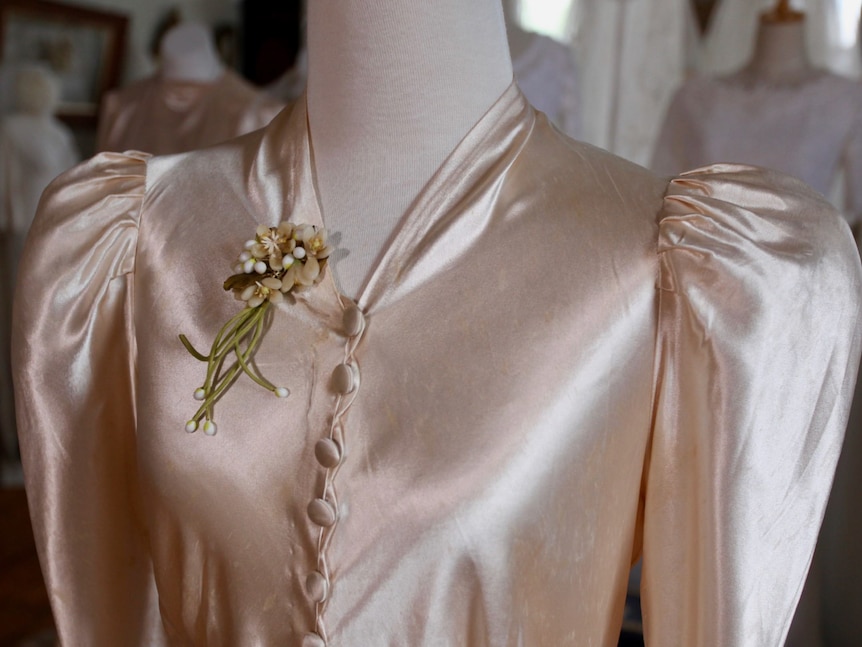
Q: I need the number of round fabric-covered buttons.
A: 6